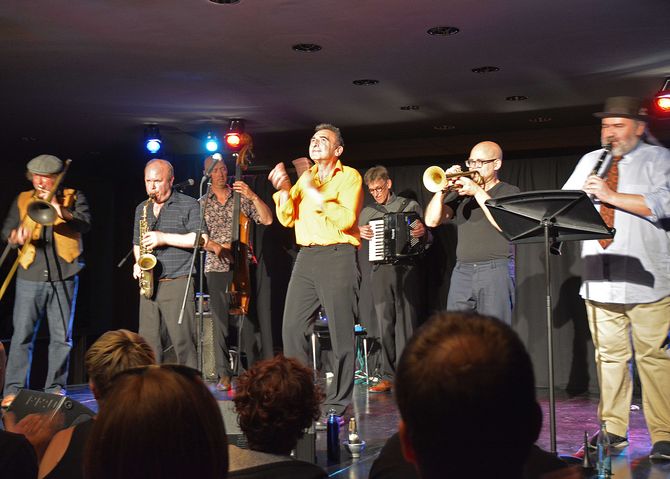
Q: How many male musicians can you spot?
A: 7